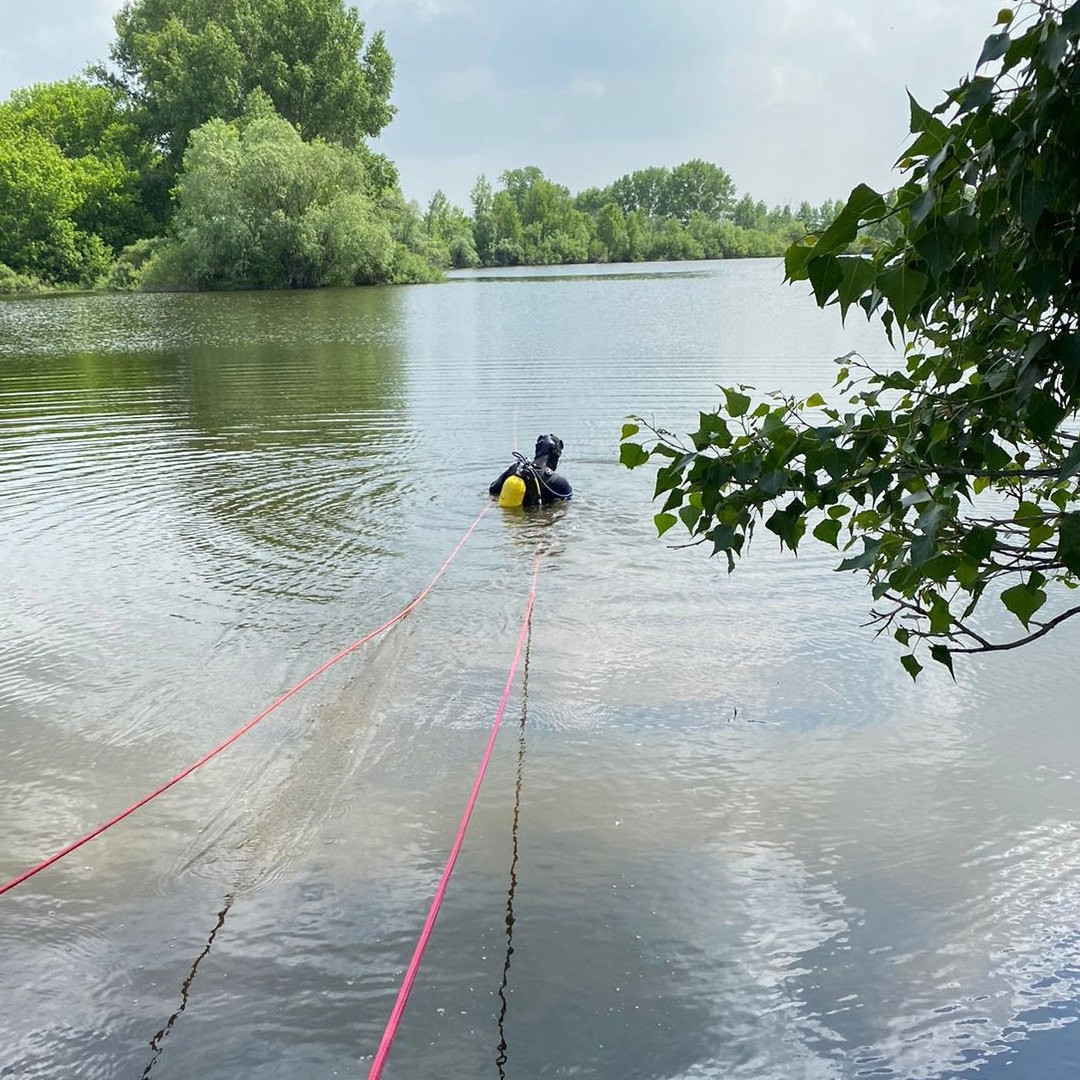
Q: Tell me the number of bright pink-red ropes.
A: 2